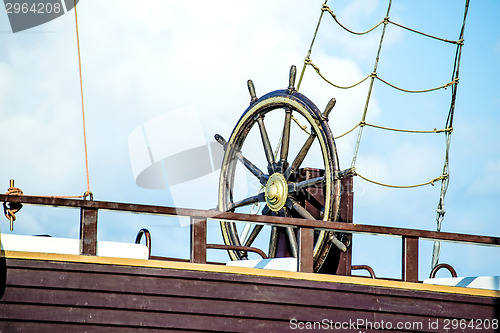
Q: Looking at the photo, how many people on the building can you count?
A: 0